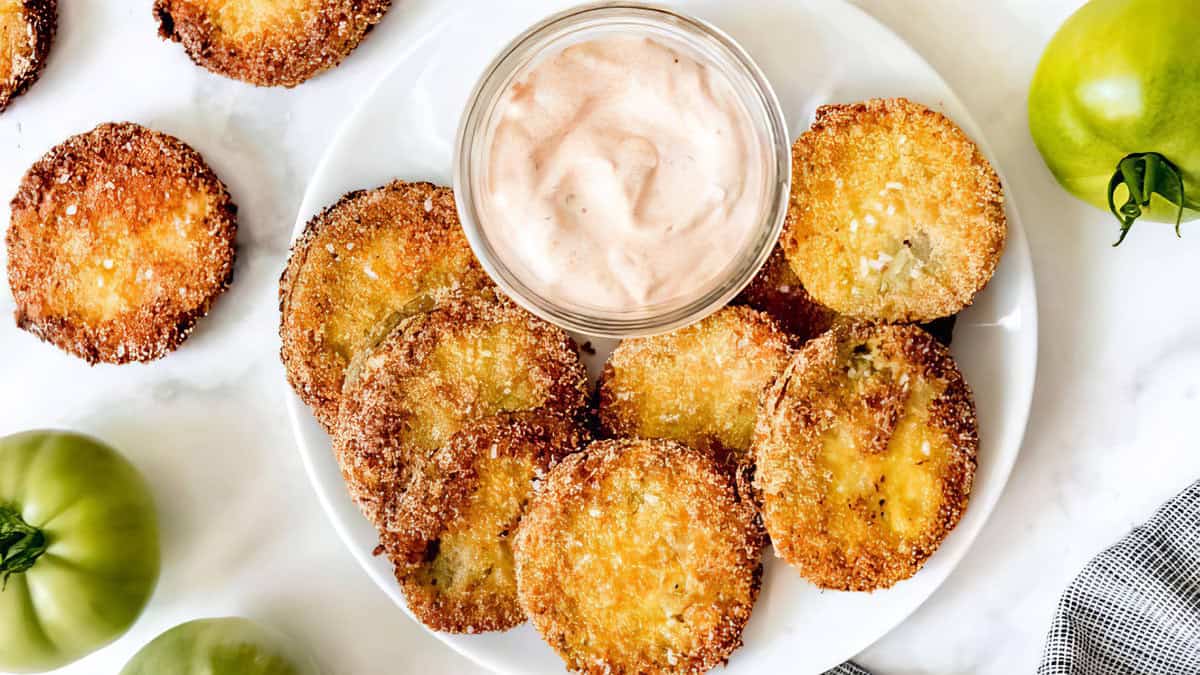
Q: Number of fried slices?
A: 11